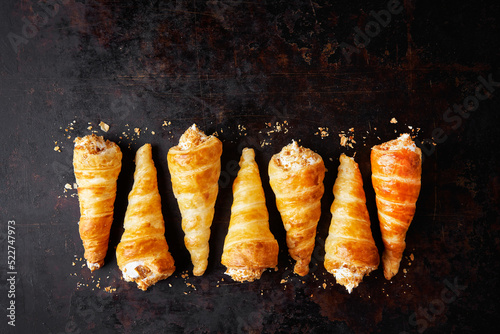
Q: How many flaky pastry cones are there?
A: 7